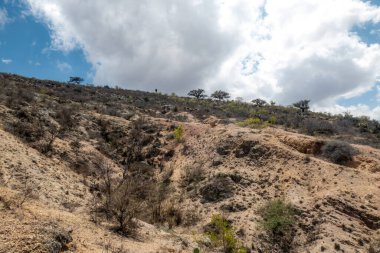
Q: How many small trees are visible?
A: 5